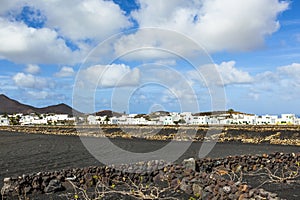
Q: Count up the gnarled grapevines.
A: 2